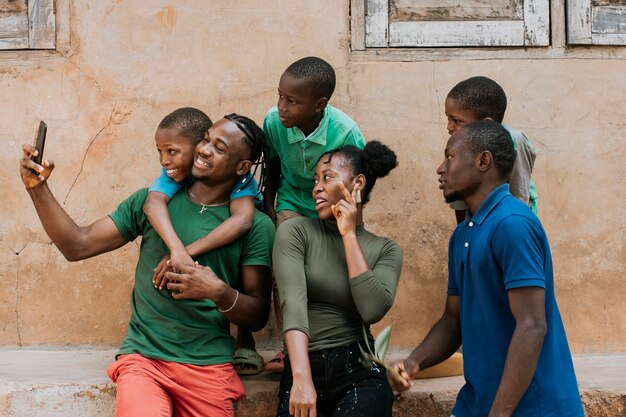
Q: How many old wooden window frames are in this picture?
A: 3